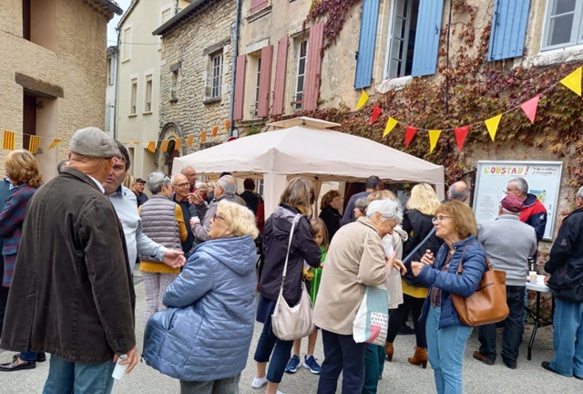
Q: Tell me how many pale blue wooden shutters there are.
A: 3